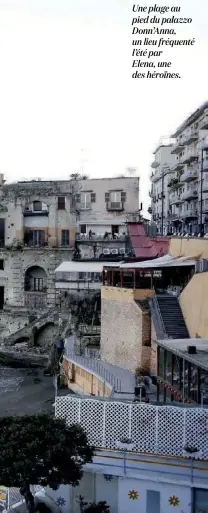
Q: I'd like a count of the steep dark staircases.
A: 1